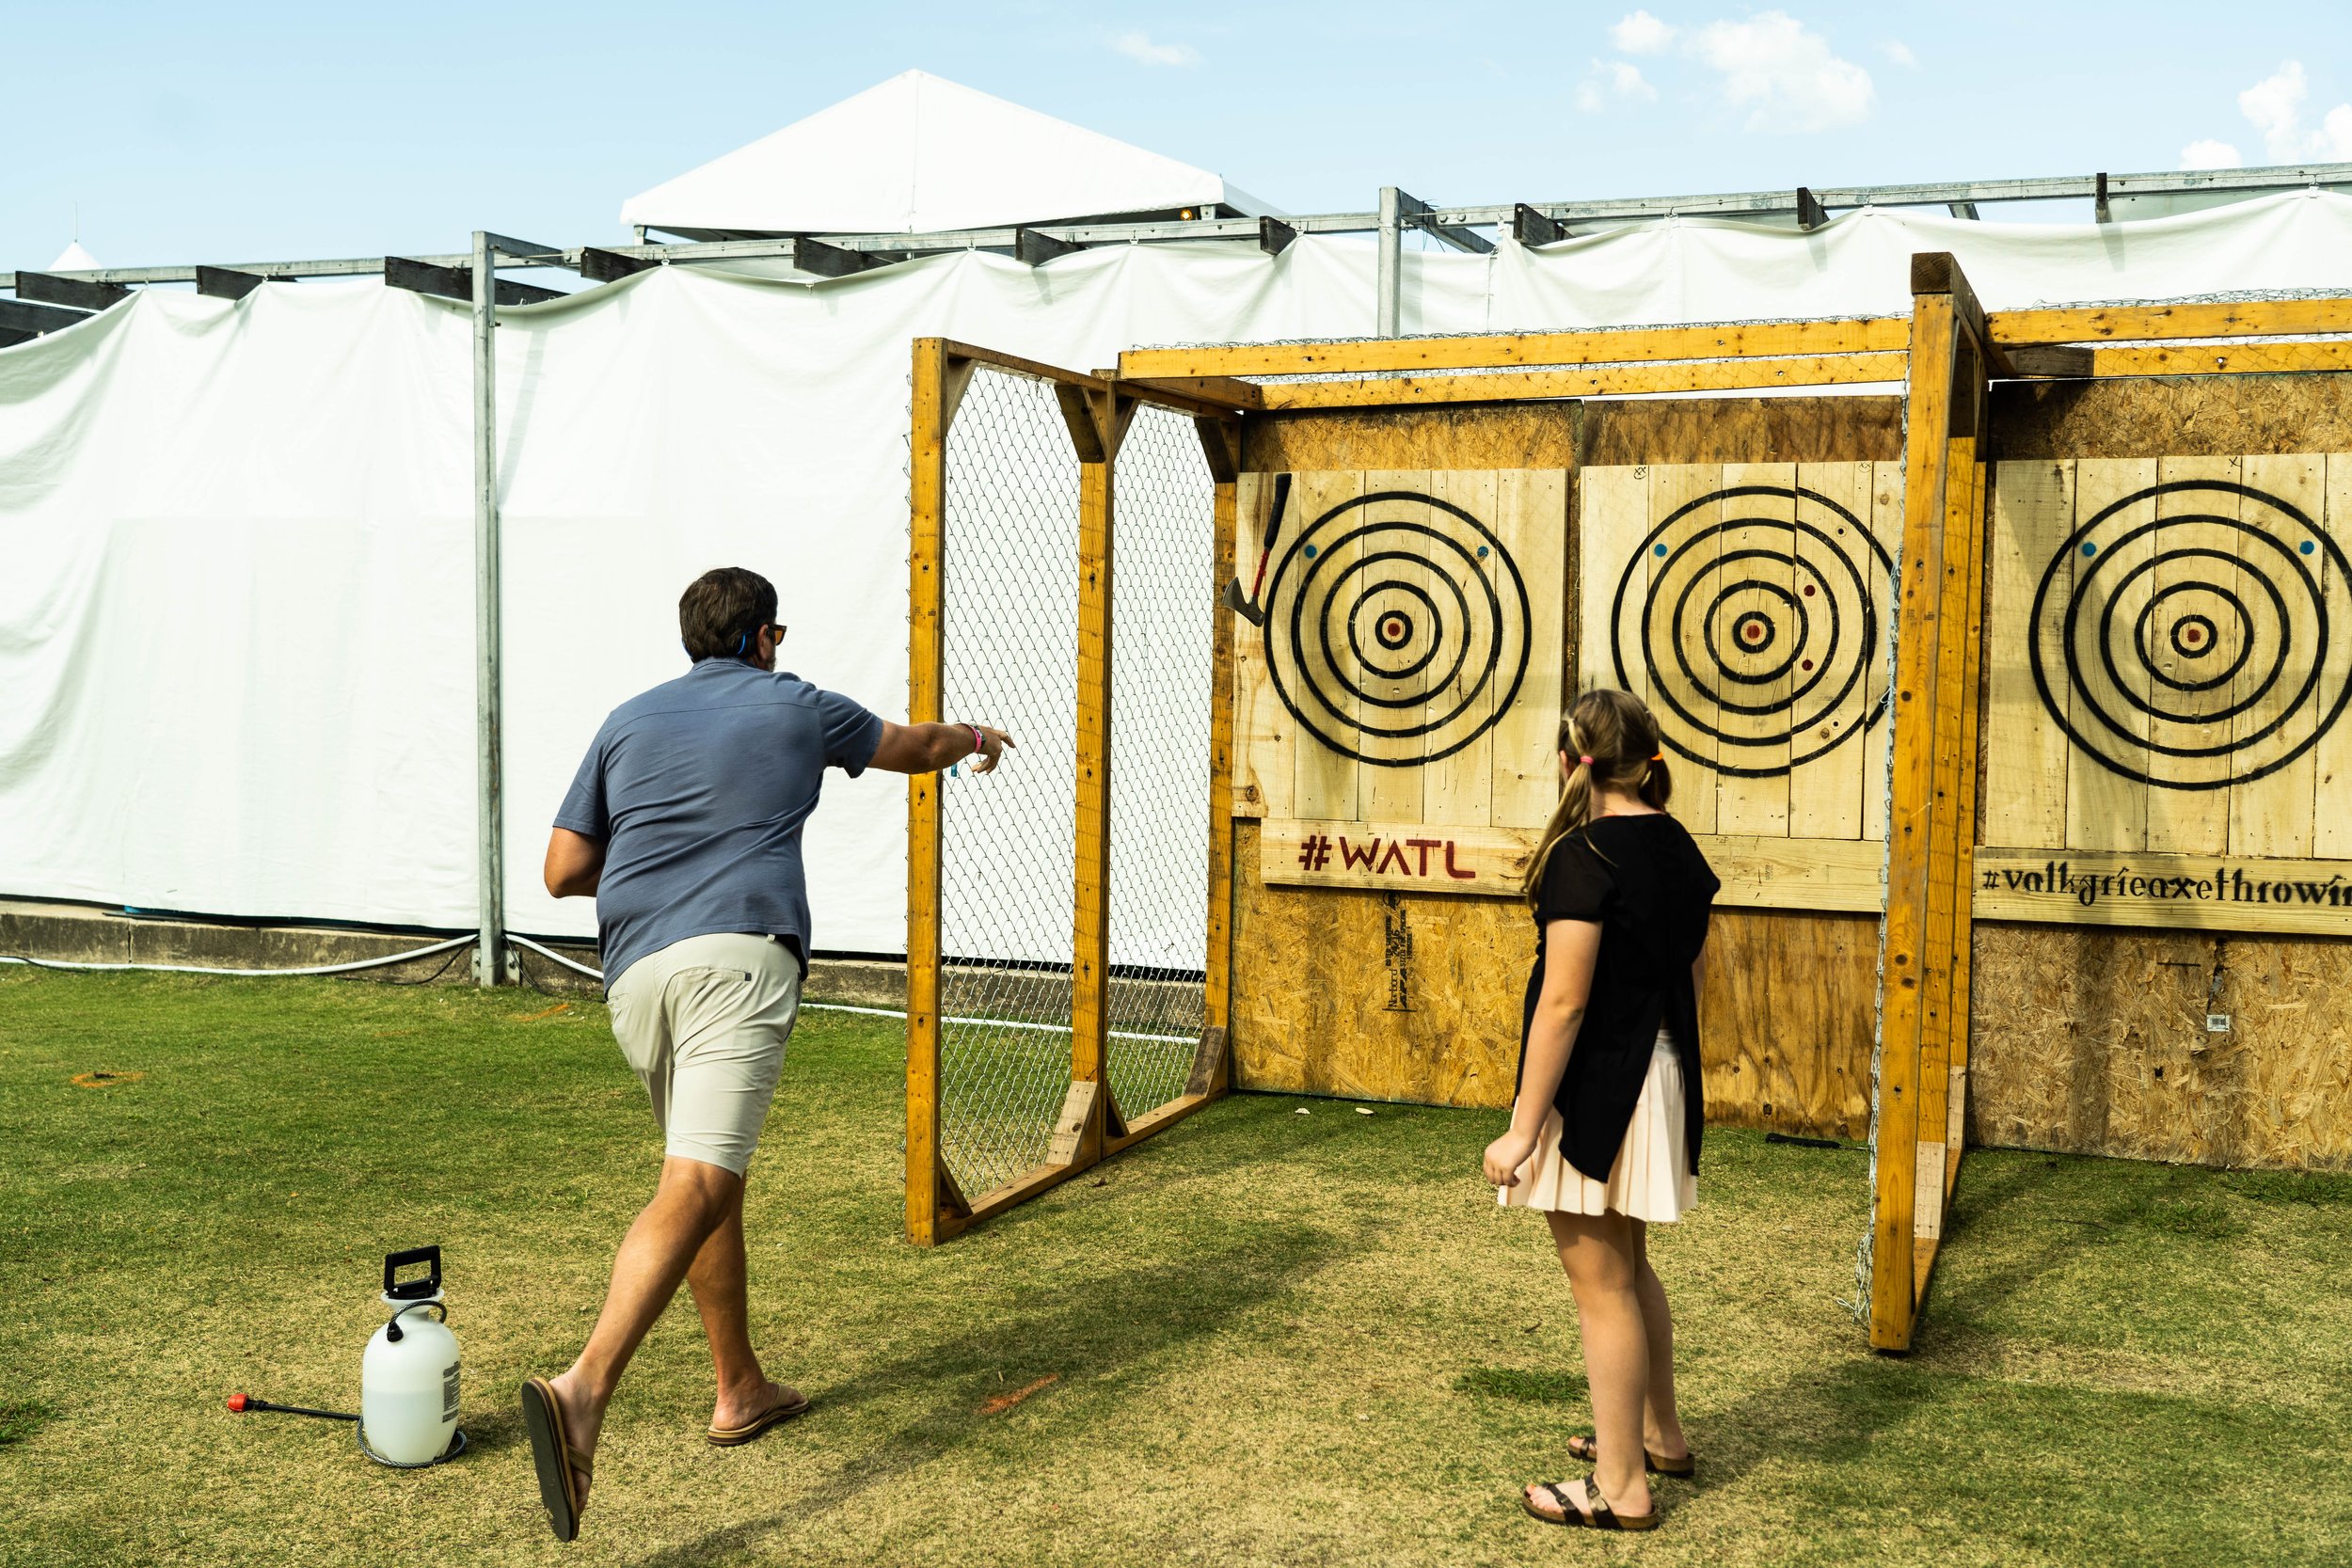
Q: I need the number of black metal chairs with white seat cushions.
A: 0